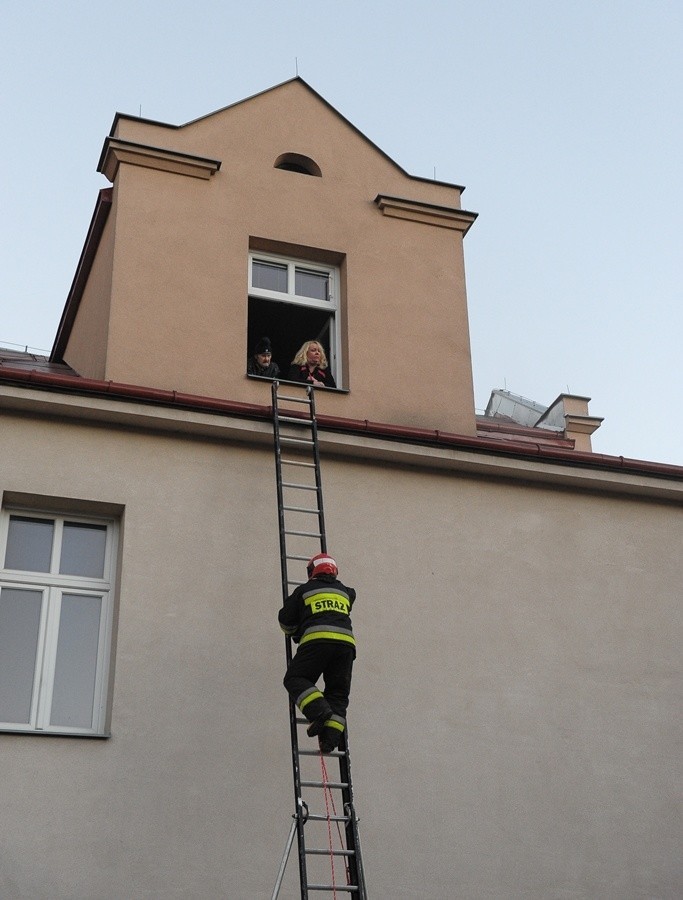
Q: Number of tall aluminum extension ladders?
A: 1